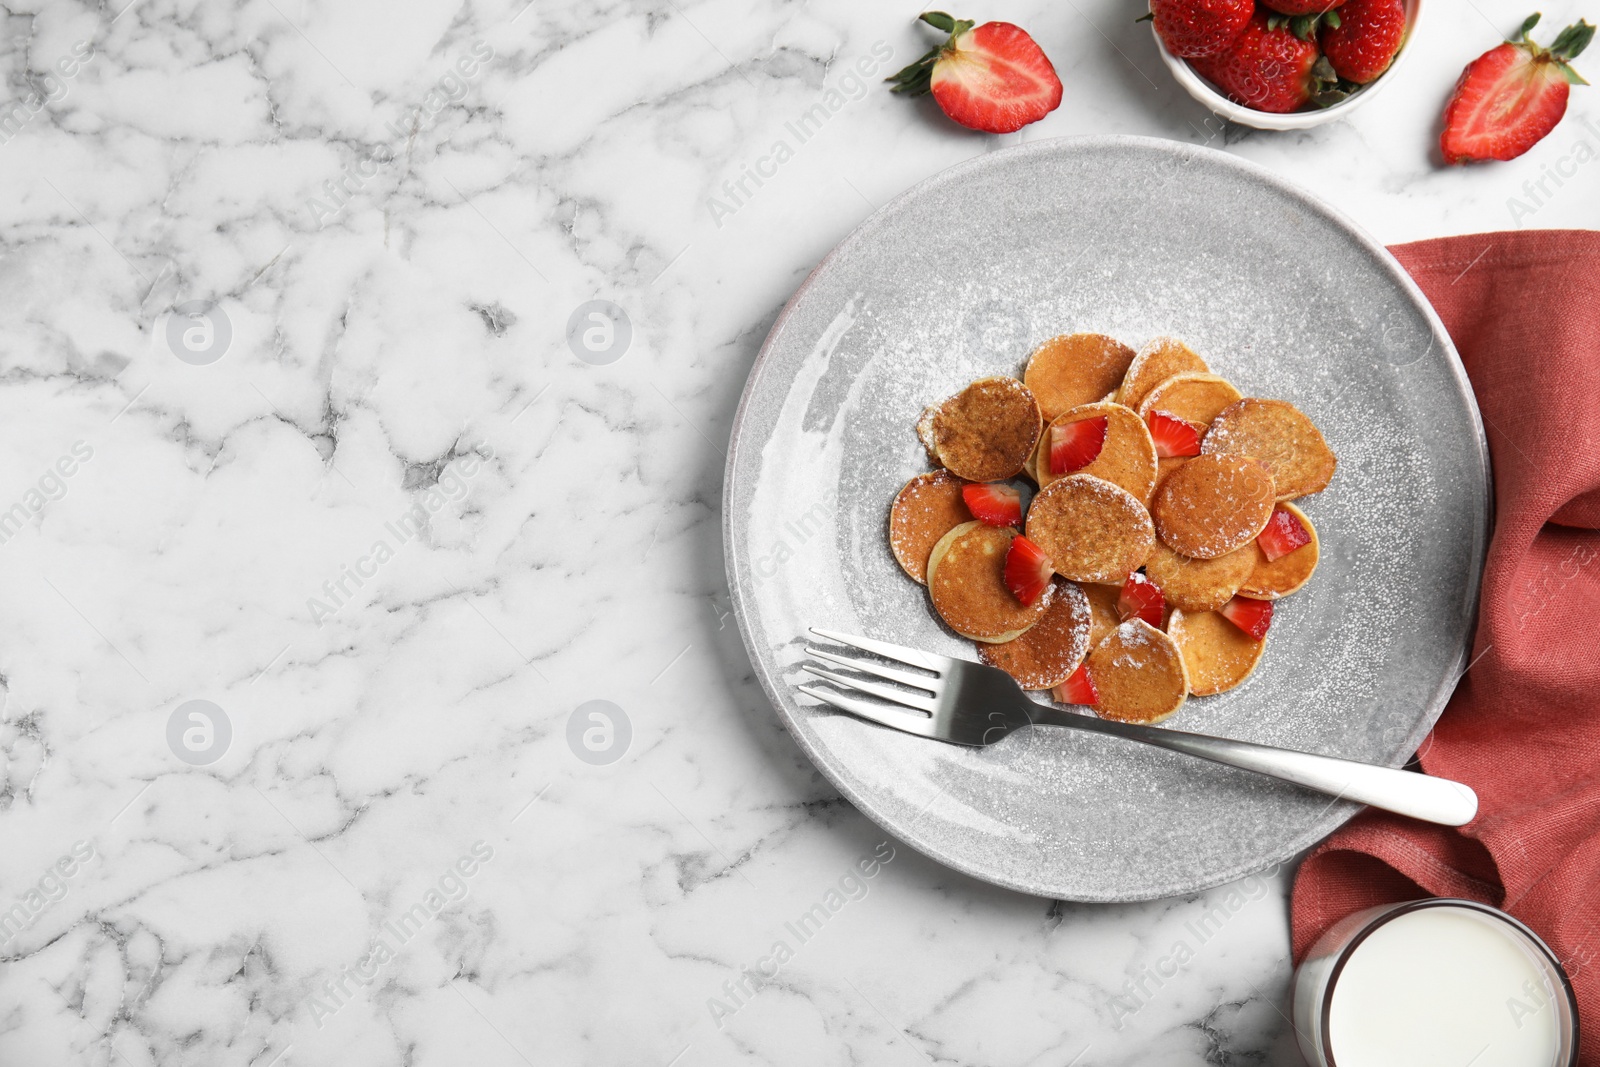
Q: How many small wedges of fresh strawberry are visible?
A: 8